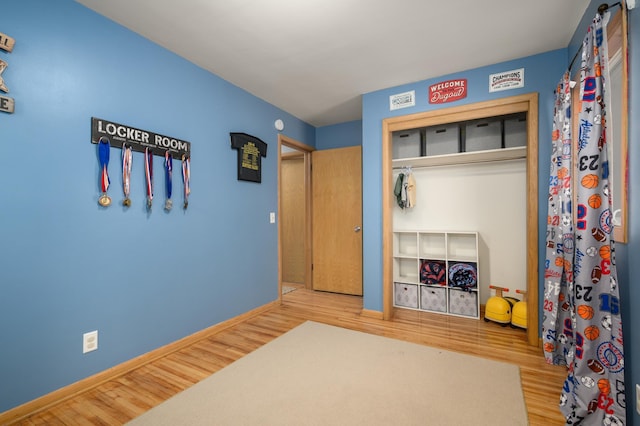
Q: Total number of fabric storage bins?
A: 7